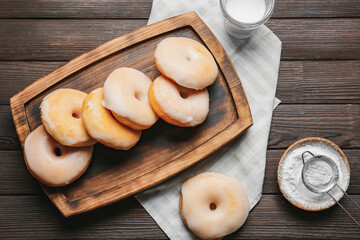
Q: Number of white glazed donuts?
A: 7